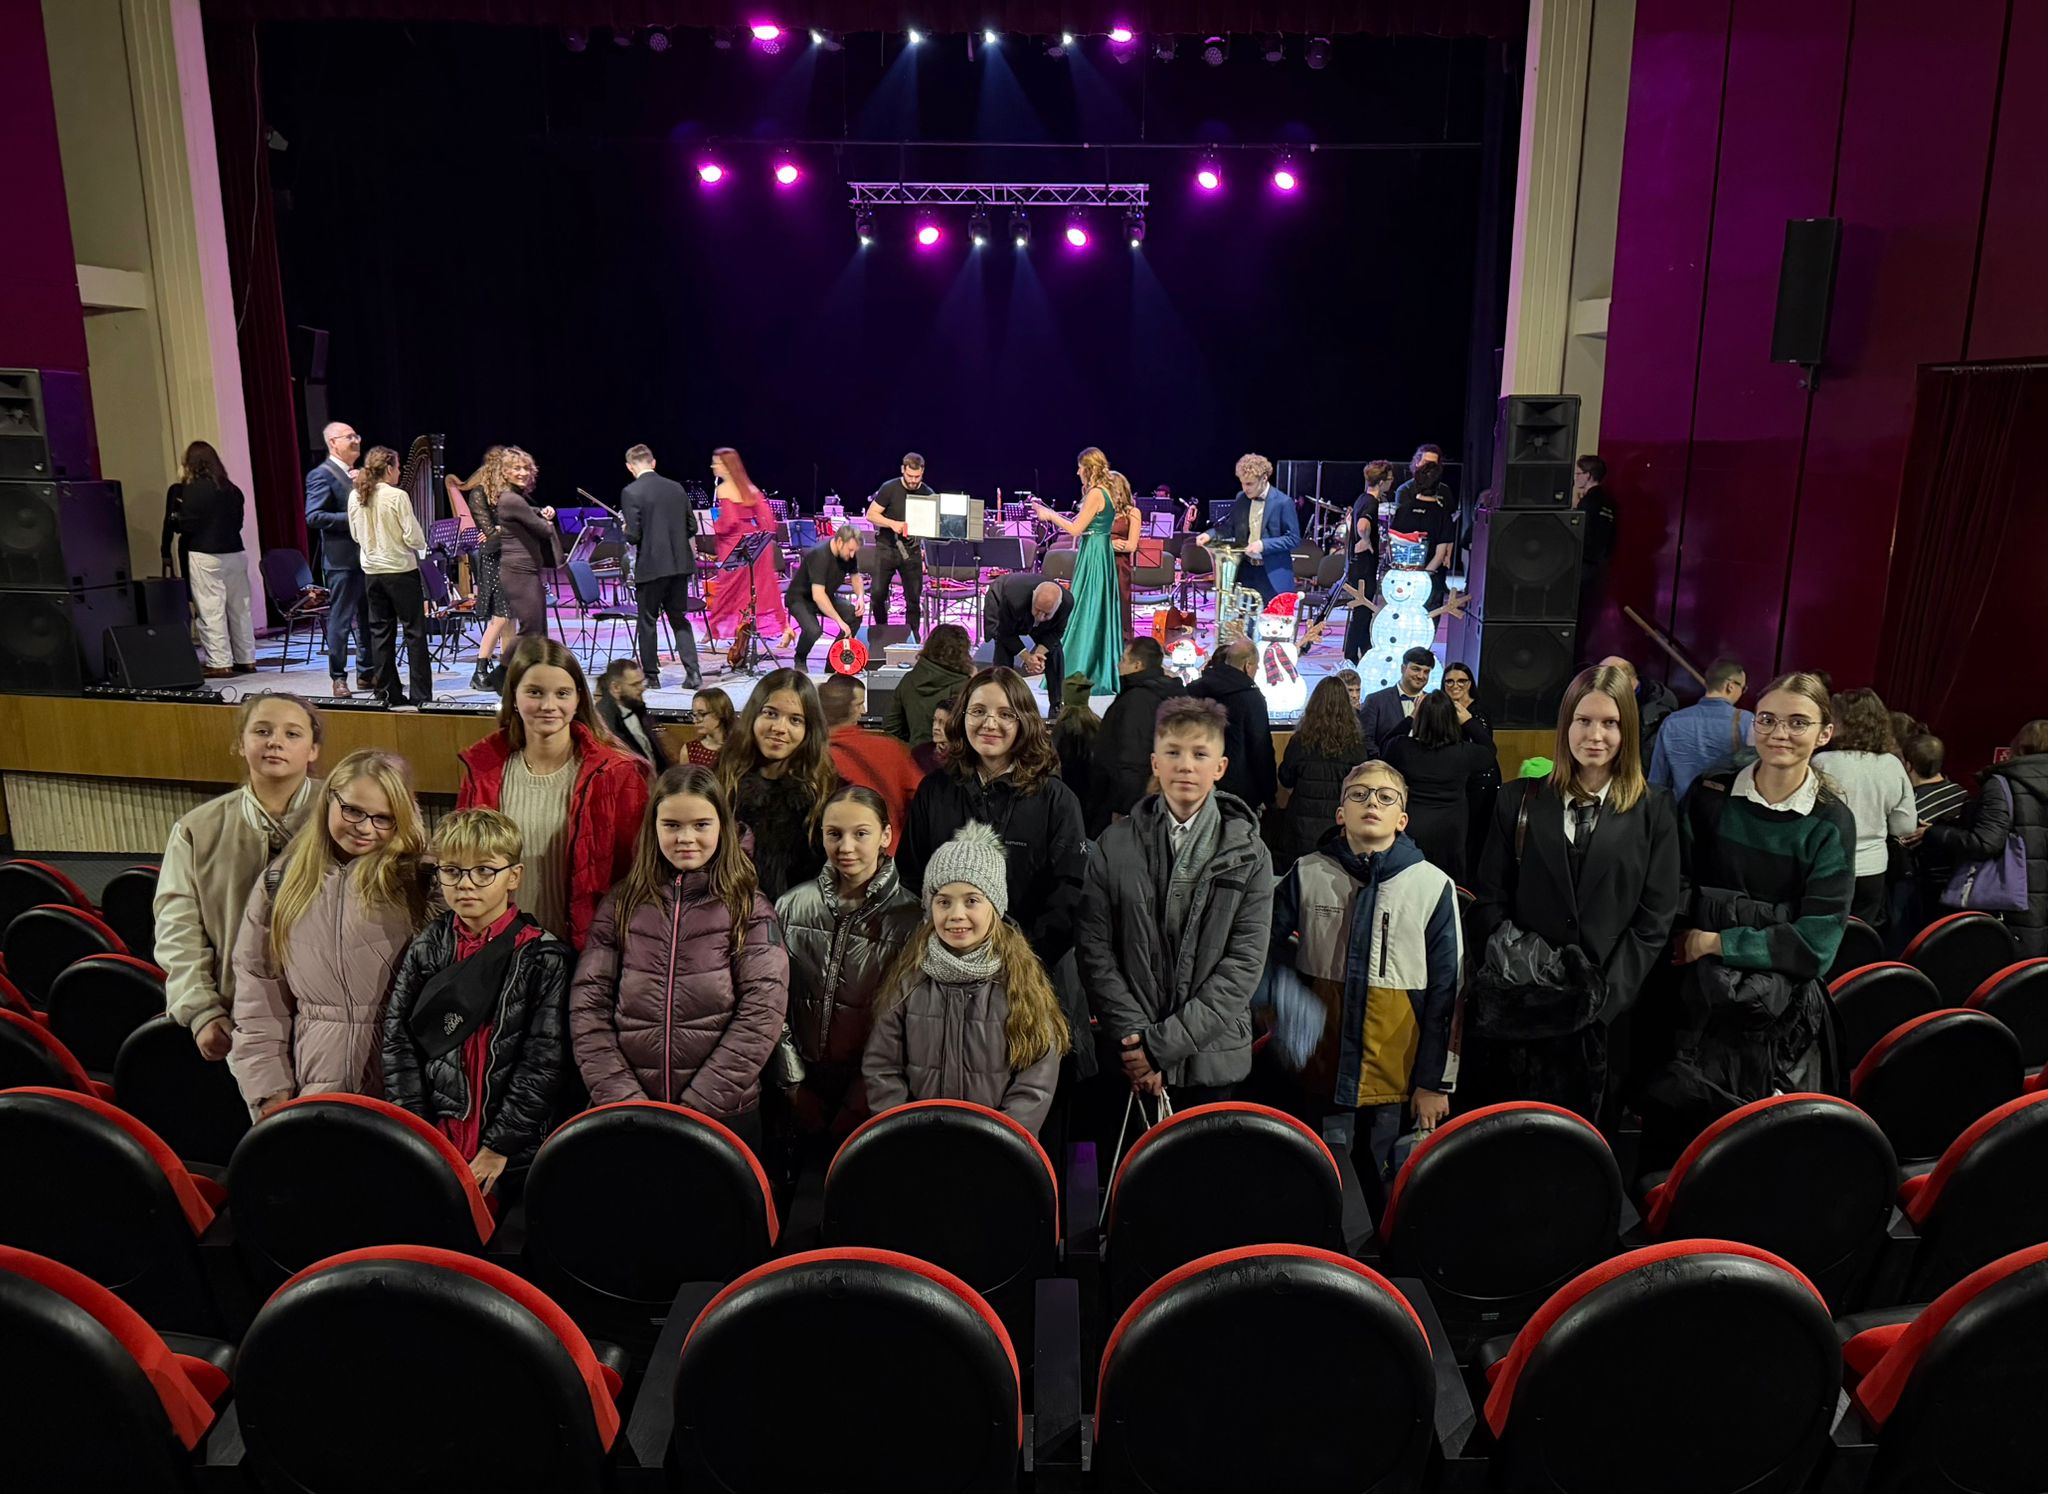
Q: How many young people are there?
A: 13